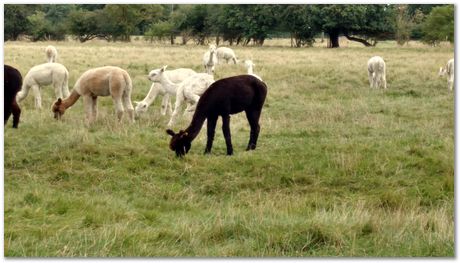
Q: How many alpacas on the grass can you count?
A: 12